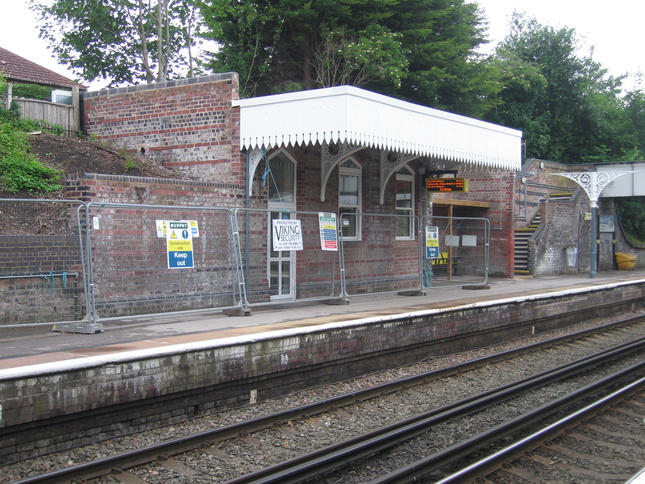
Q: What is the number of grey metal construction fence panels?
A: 5